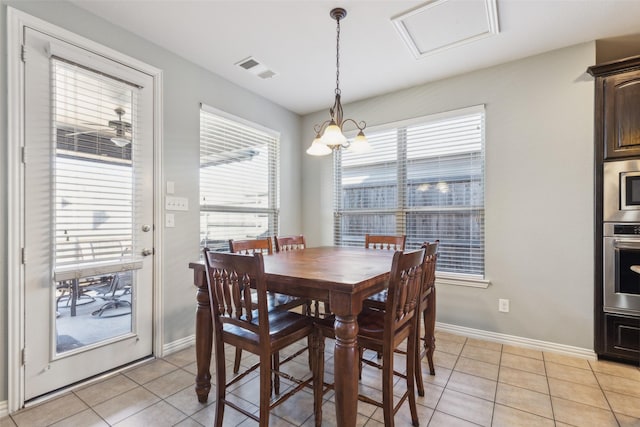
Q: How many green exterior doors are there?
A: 0